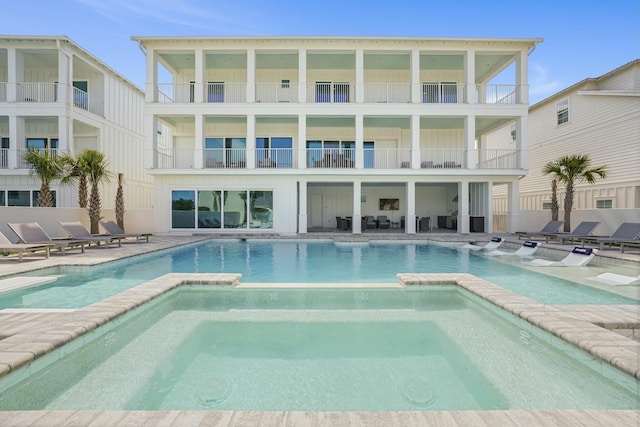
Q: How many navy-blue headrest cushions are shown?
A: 3